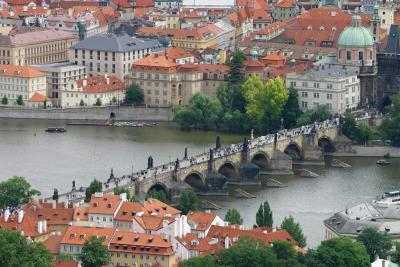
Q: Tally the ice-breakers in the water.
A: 5